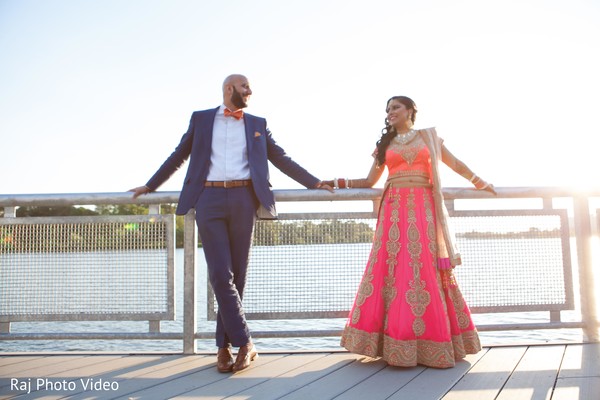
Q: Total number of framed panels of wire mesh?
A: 3